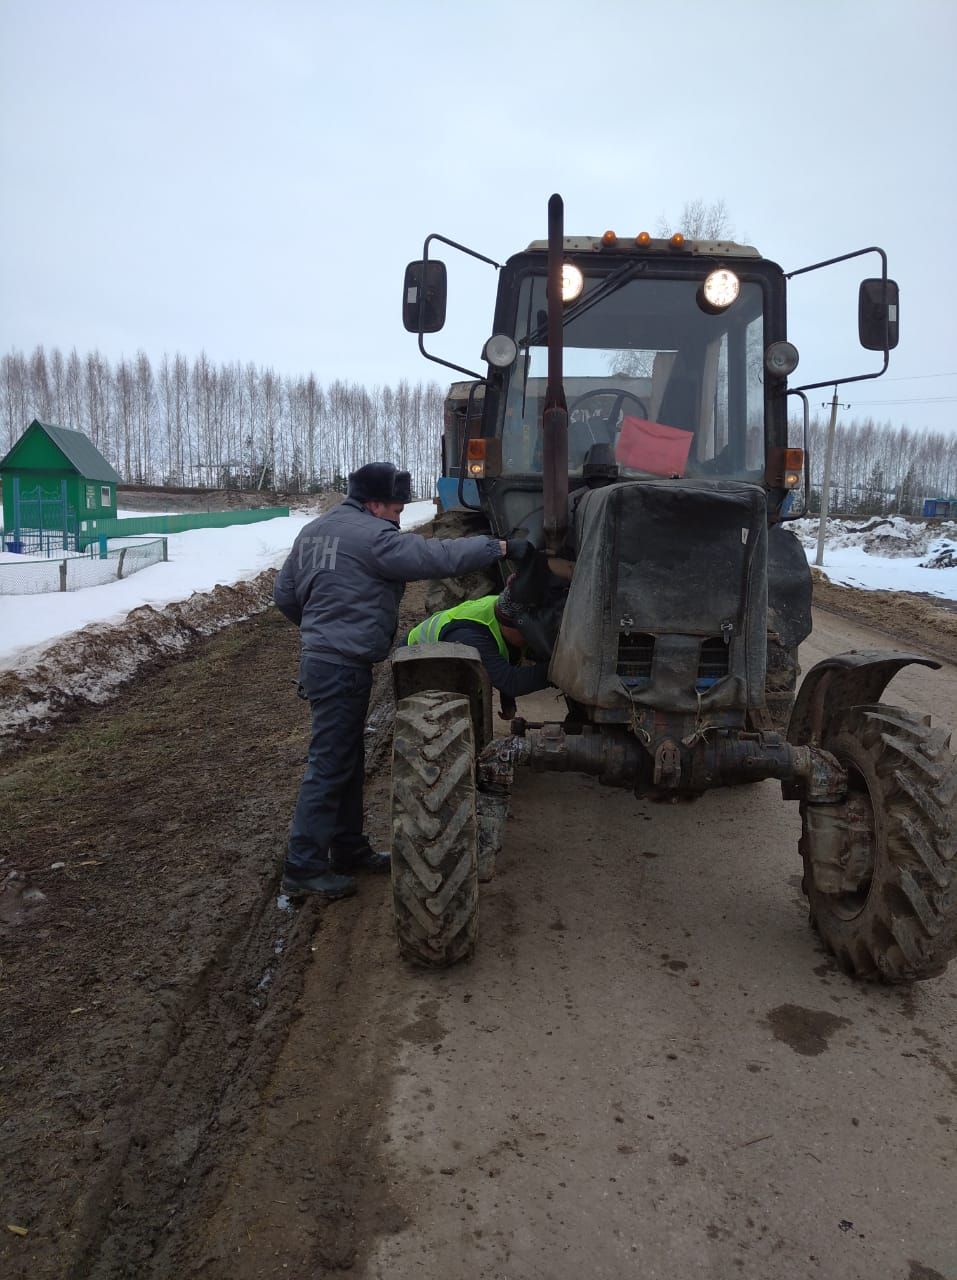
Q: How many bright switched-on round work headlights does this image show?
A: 2